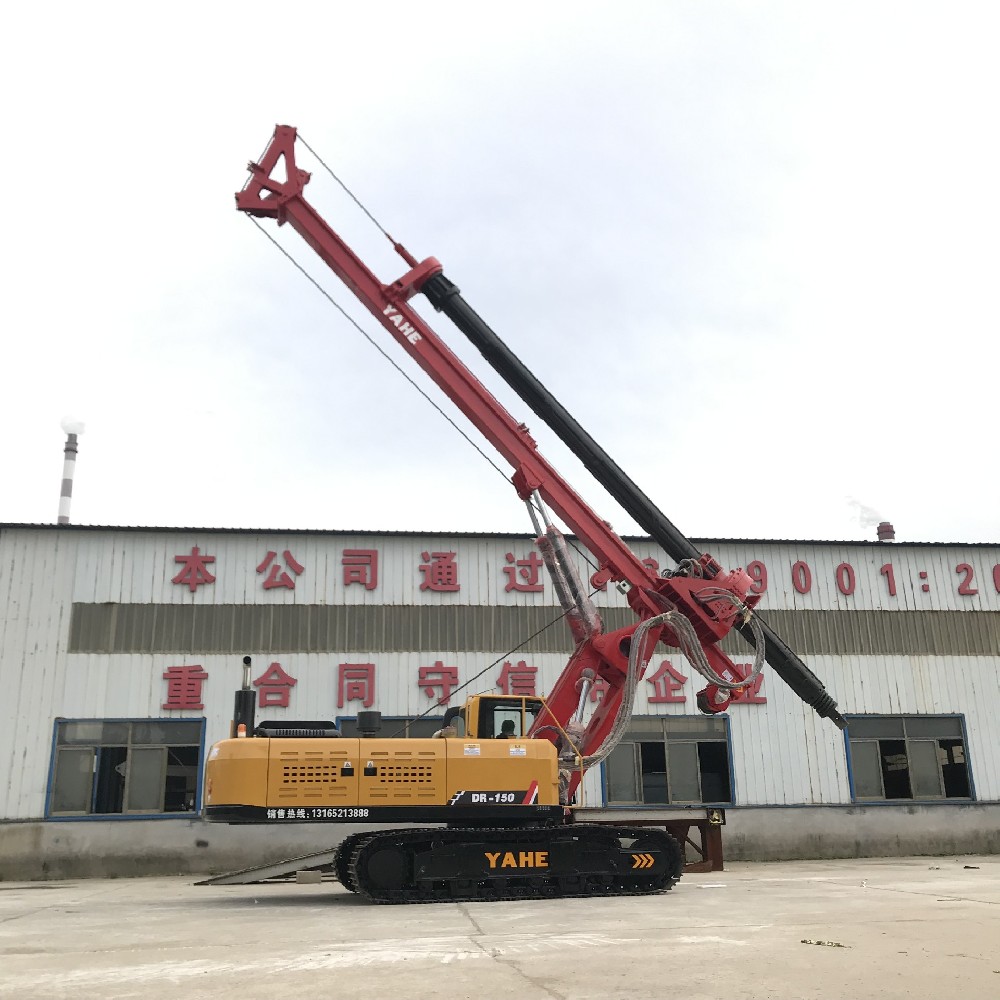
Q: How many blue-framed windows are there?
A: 4